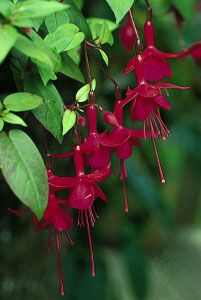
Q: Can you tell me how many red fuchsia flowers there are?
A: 6